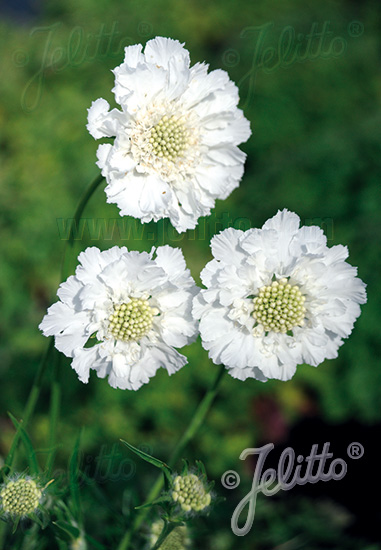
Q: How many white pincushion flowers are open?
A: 3